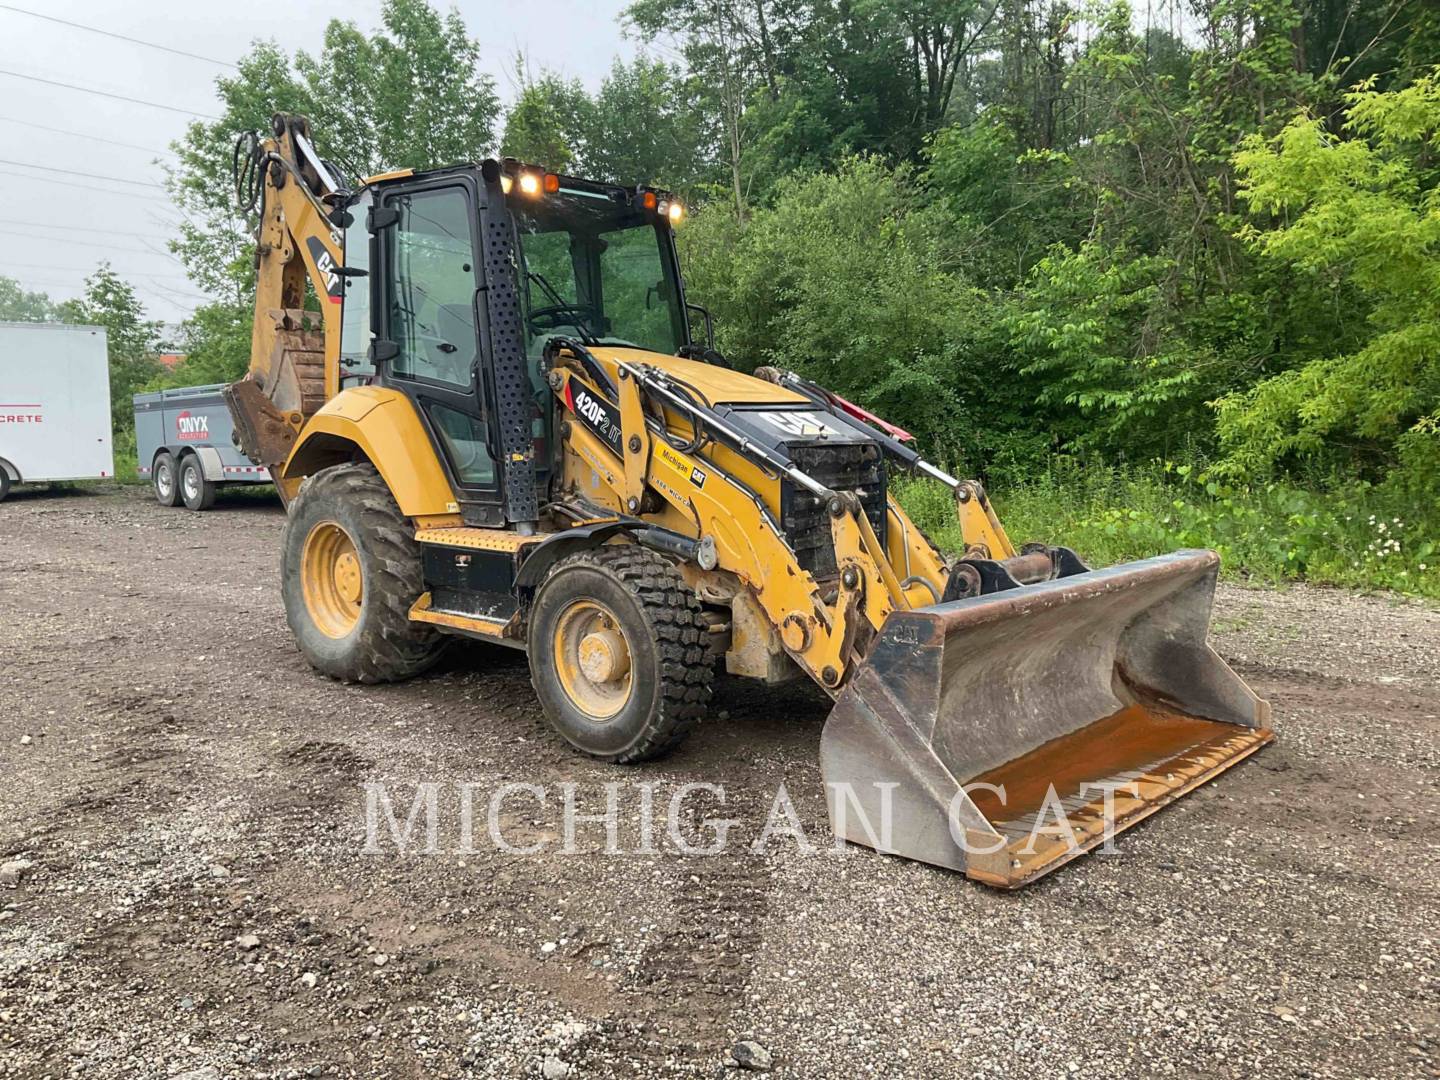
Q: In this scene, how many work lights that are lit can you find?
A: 3